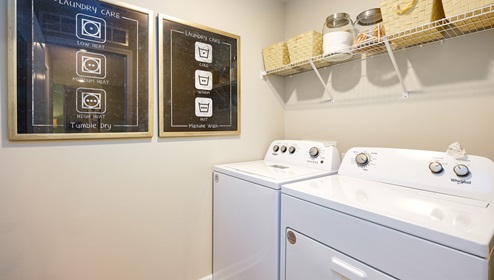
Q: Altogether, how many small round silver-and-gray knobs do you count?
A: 7